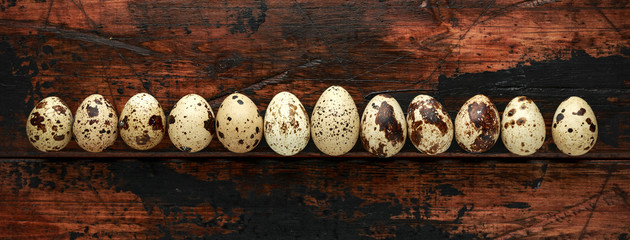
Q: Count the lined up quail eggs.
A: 12